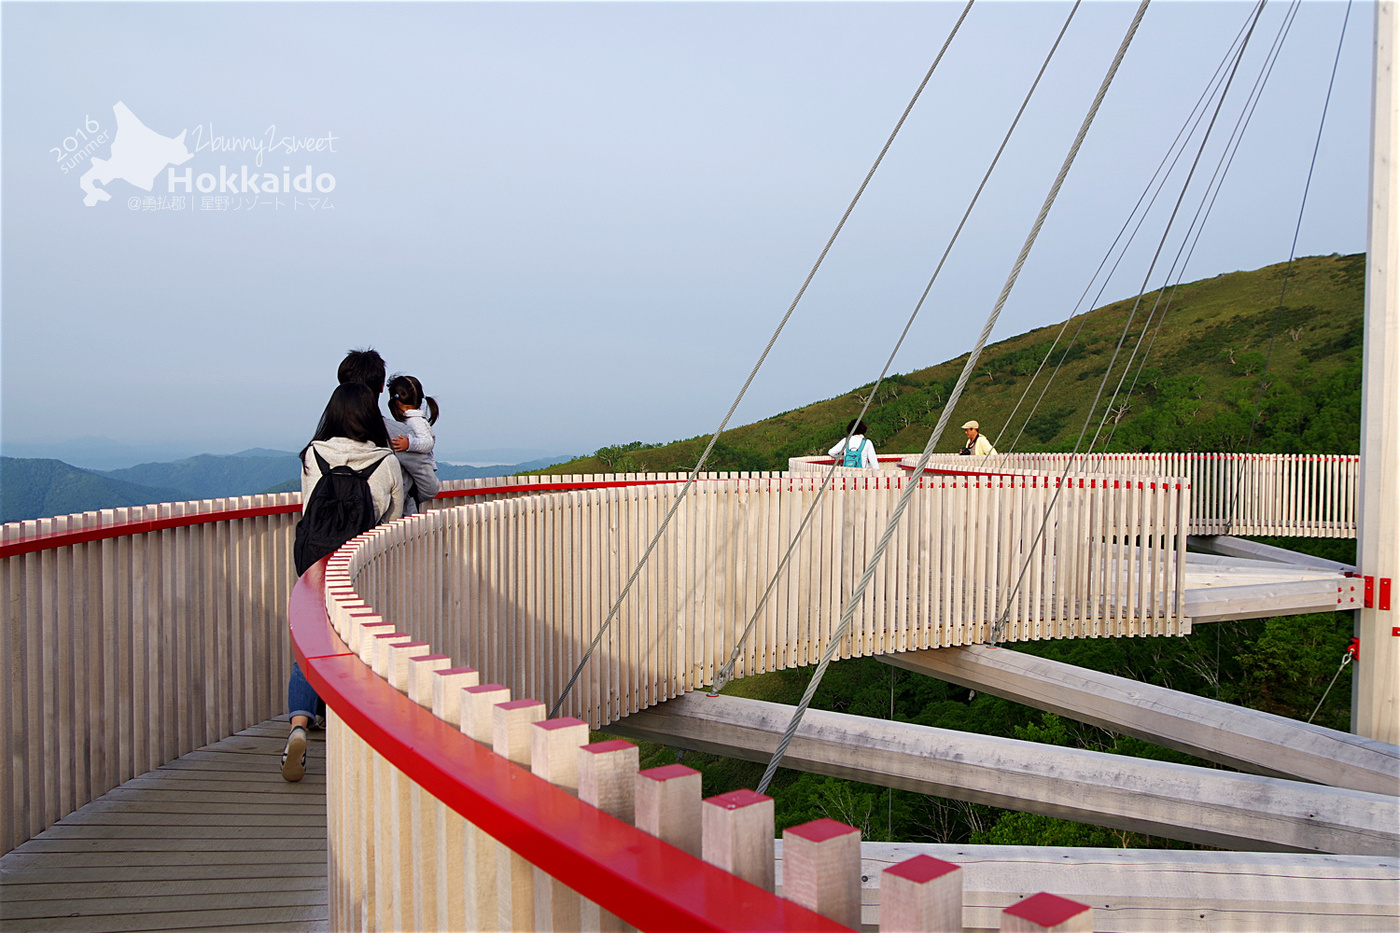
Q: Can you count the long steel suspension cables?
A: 9